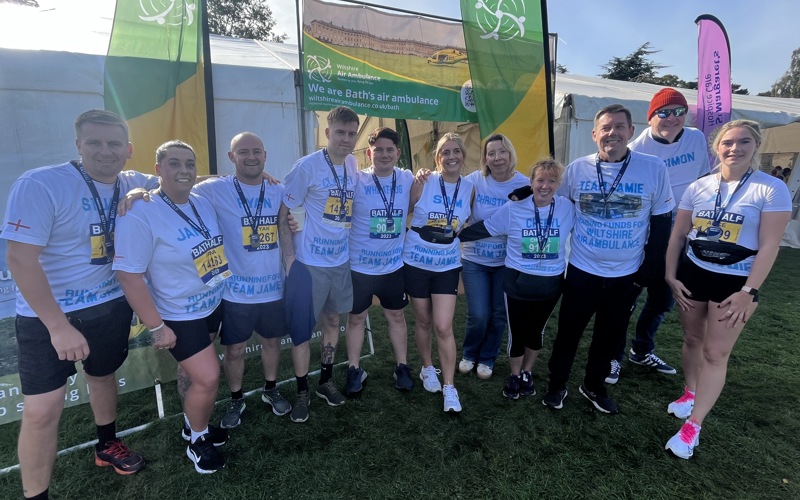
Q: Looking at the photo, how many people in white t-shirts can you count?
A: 11